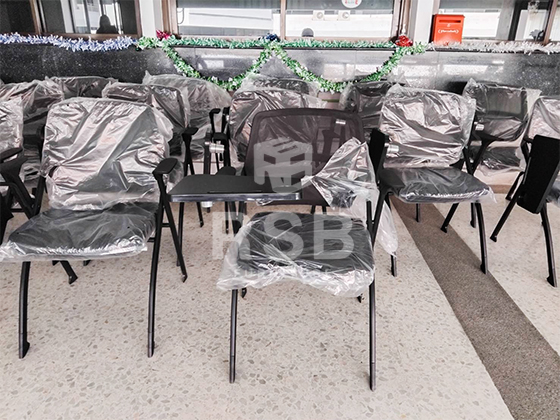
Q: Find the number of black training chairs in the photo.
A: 13